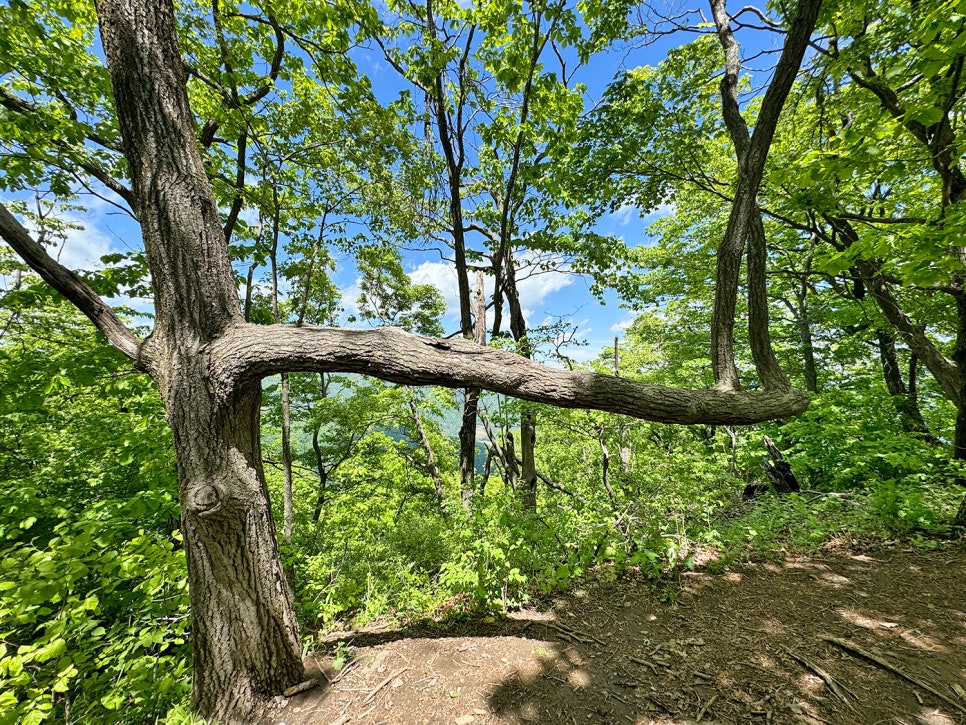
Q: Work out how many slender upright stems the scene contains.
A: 2